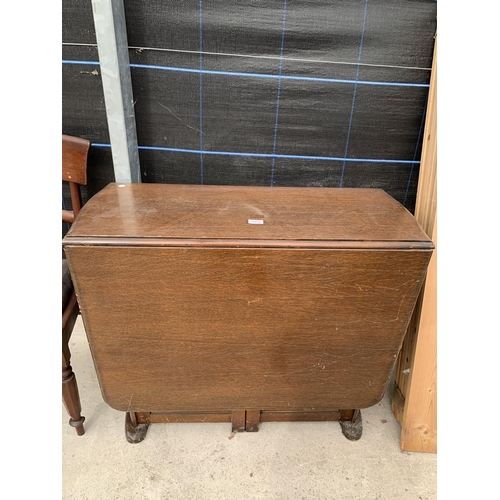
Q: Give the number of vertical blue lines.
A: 4